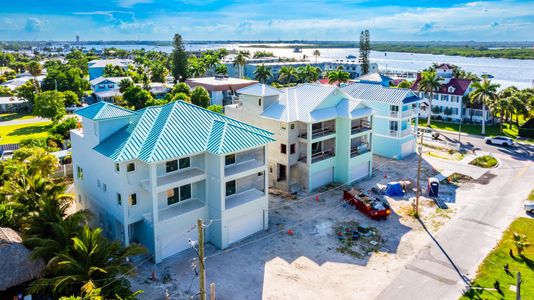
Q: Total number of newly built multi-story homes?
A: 3